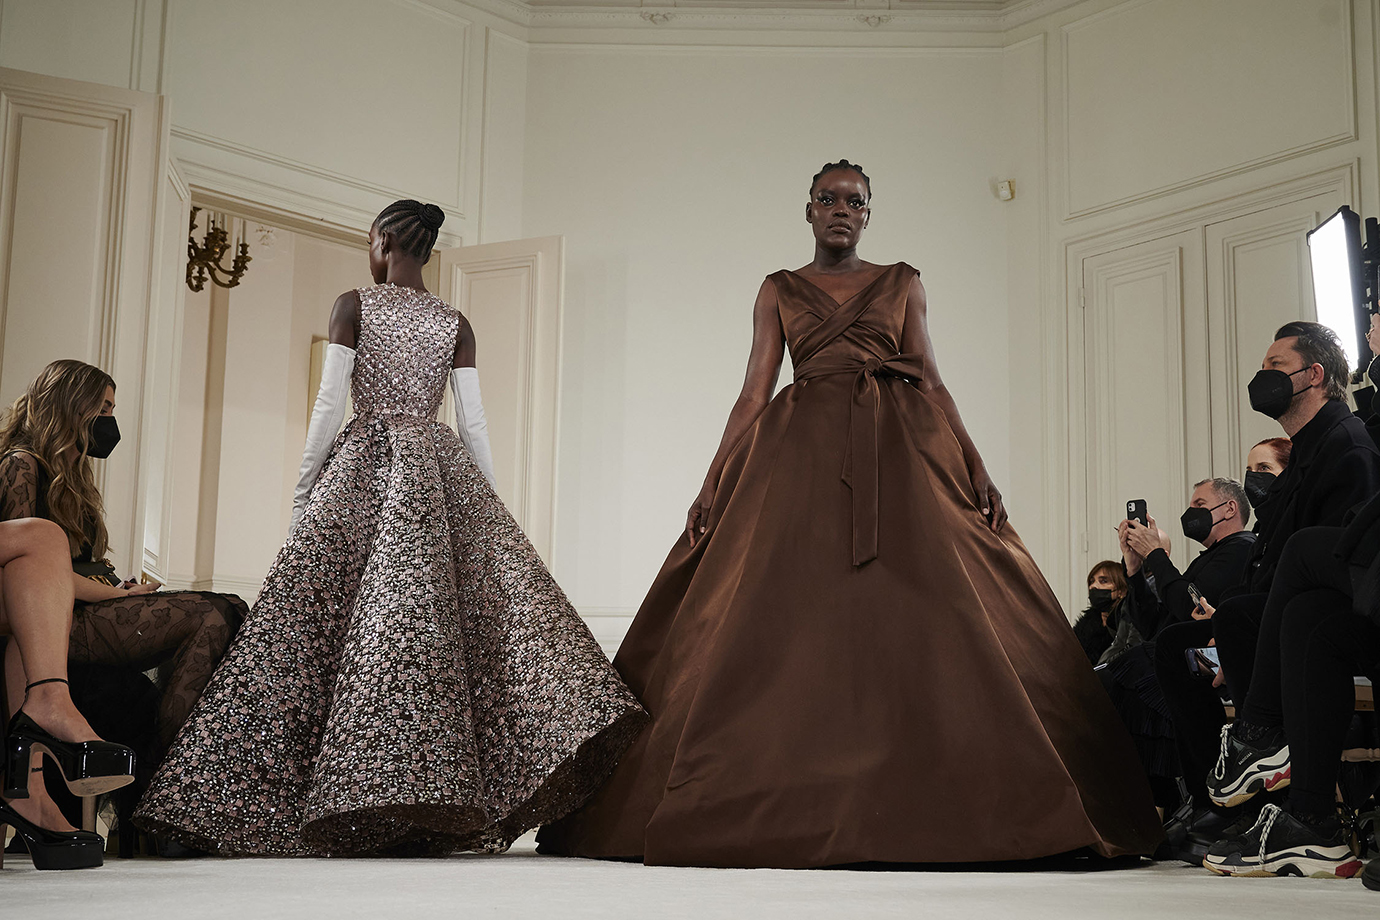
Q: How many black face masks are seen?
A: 5